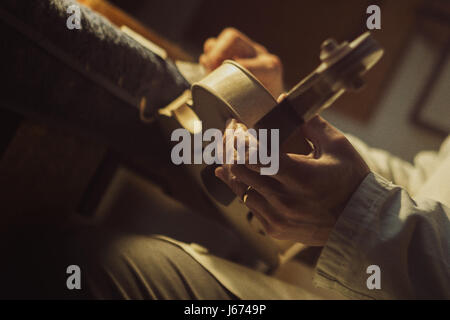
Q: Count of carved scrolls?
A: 1